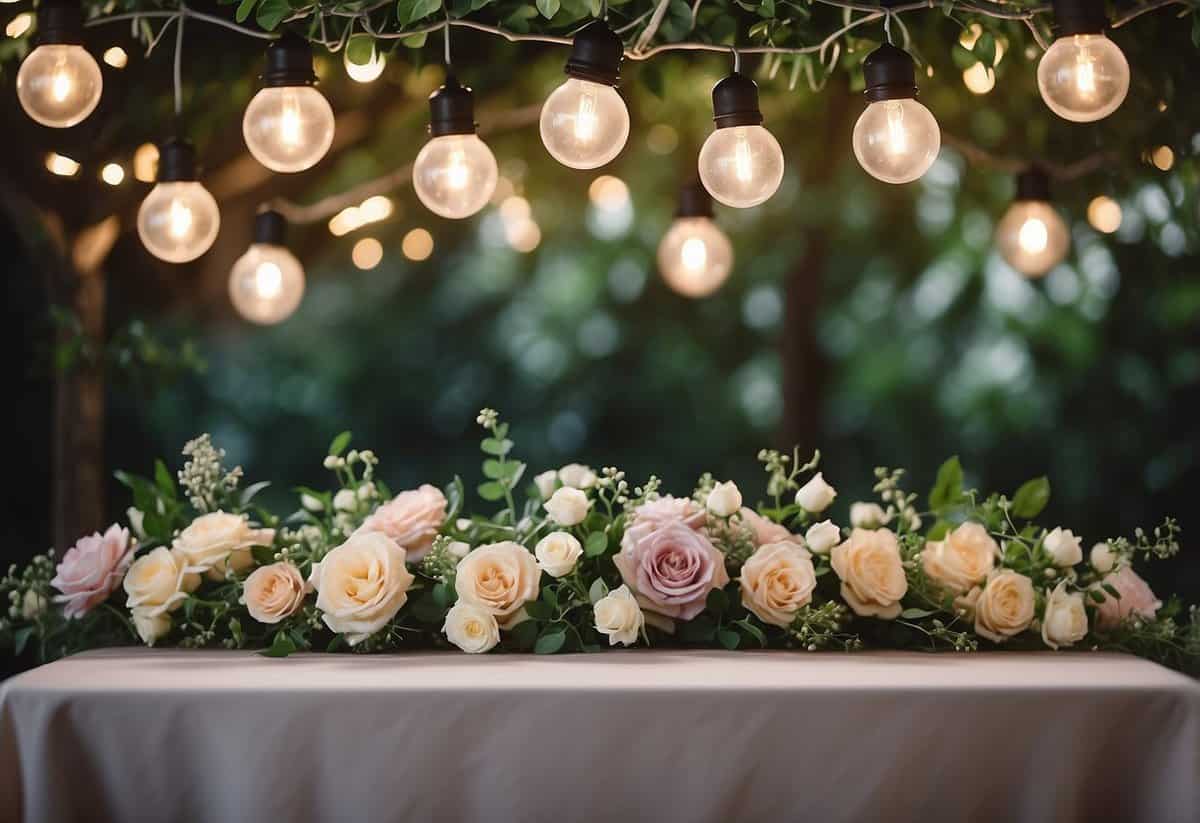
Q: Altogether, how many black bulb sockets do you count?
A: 11